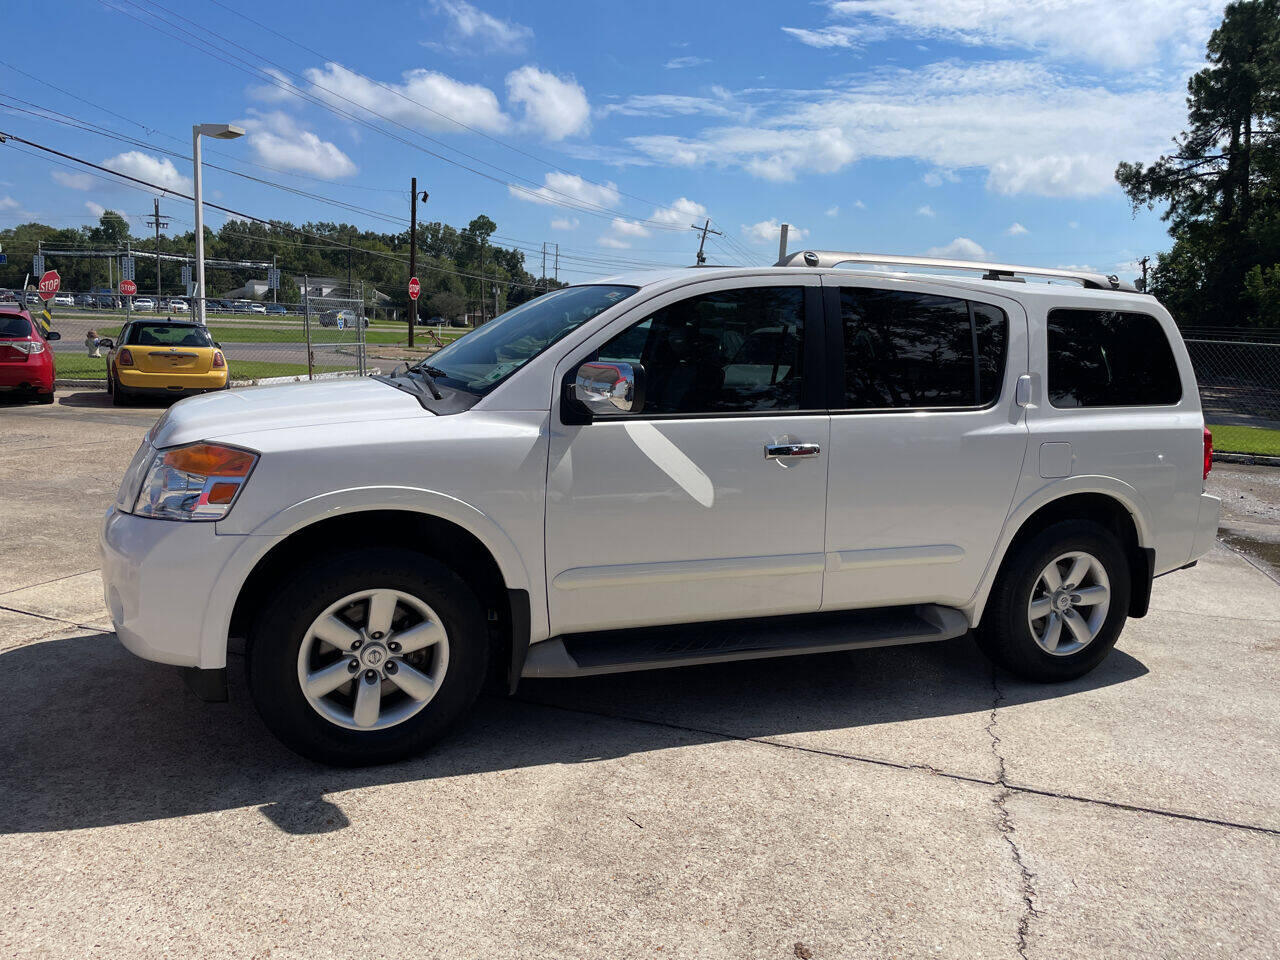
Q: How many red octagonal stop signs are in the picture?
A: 3